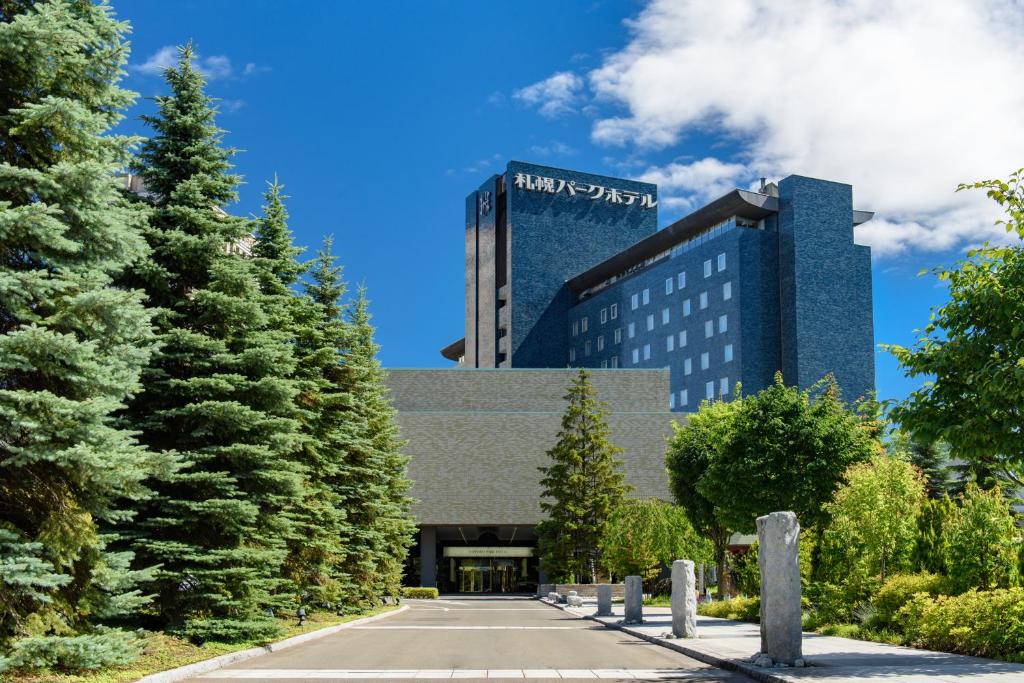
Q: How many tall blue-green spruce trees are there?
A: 5